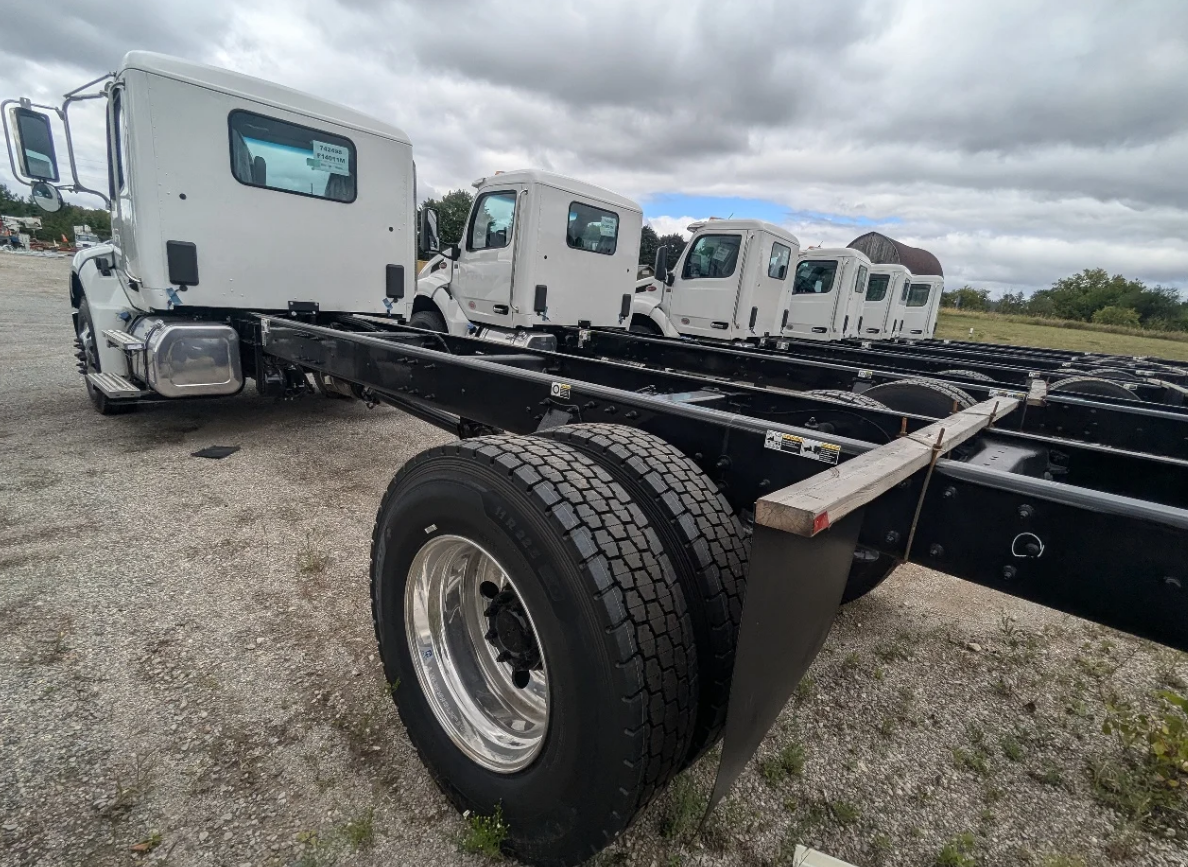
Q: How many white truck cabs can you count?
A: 6